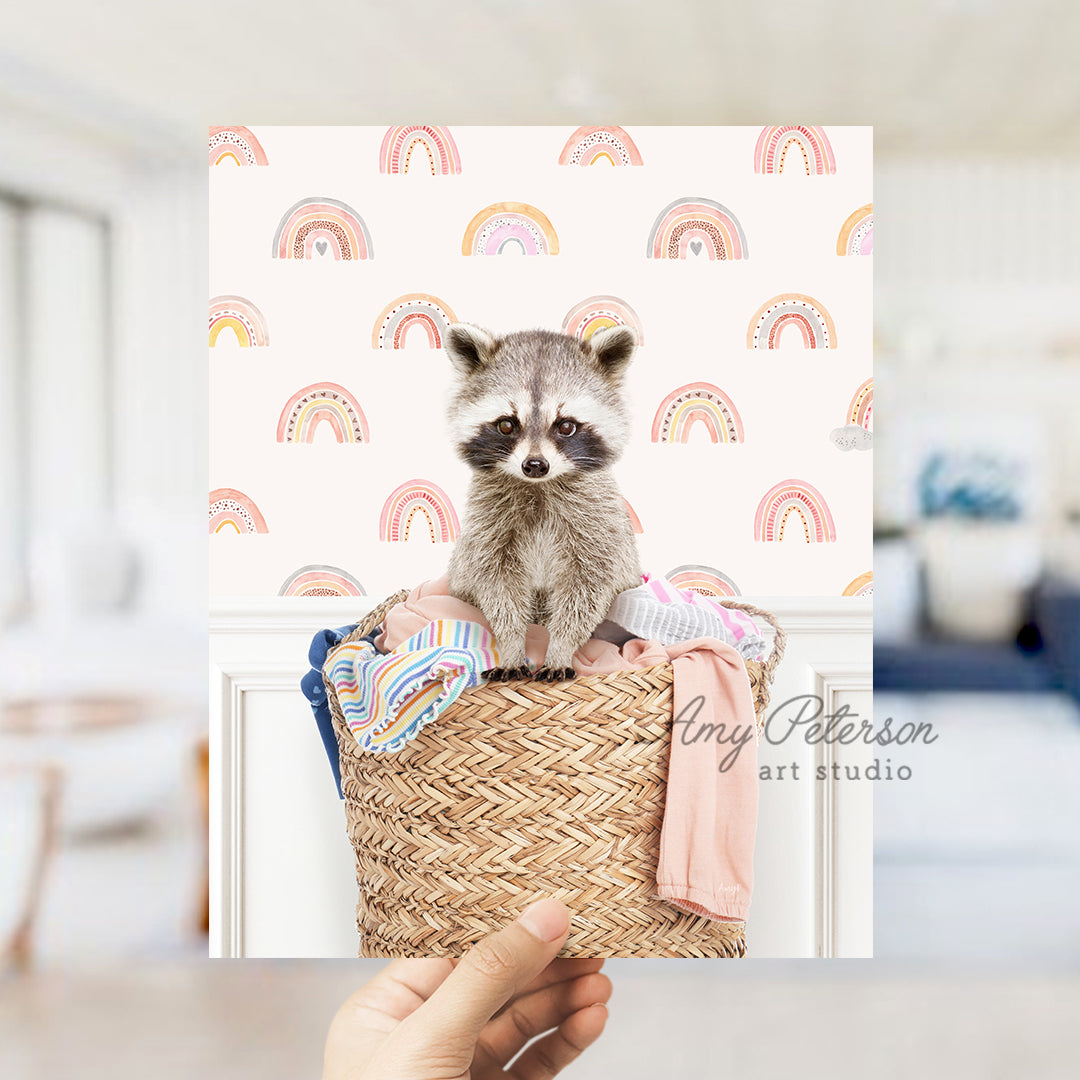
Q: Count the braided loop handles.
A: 2